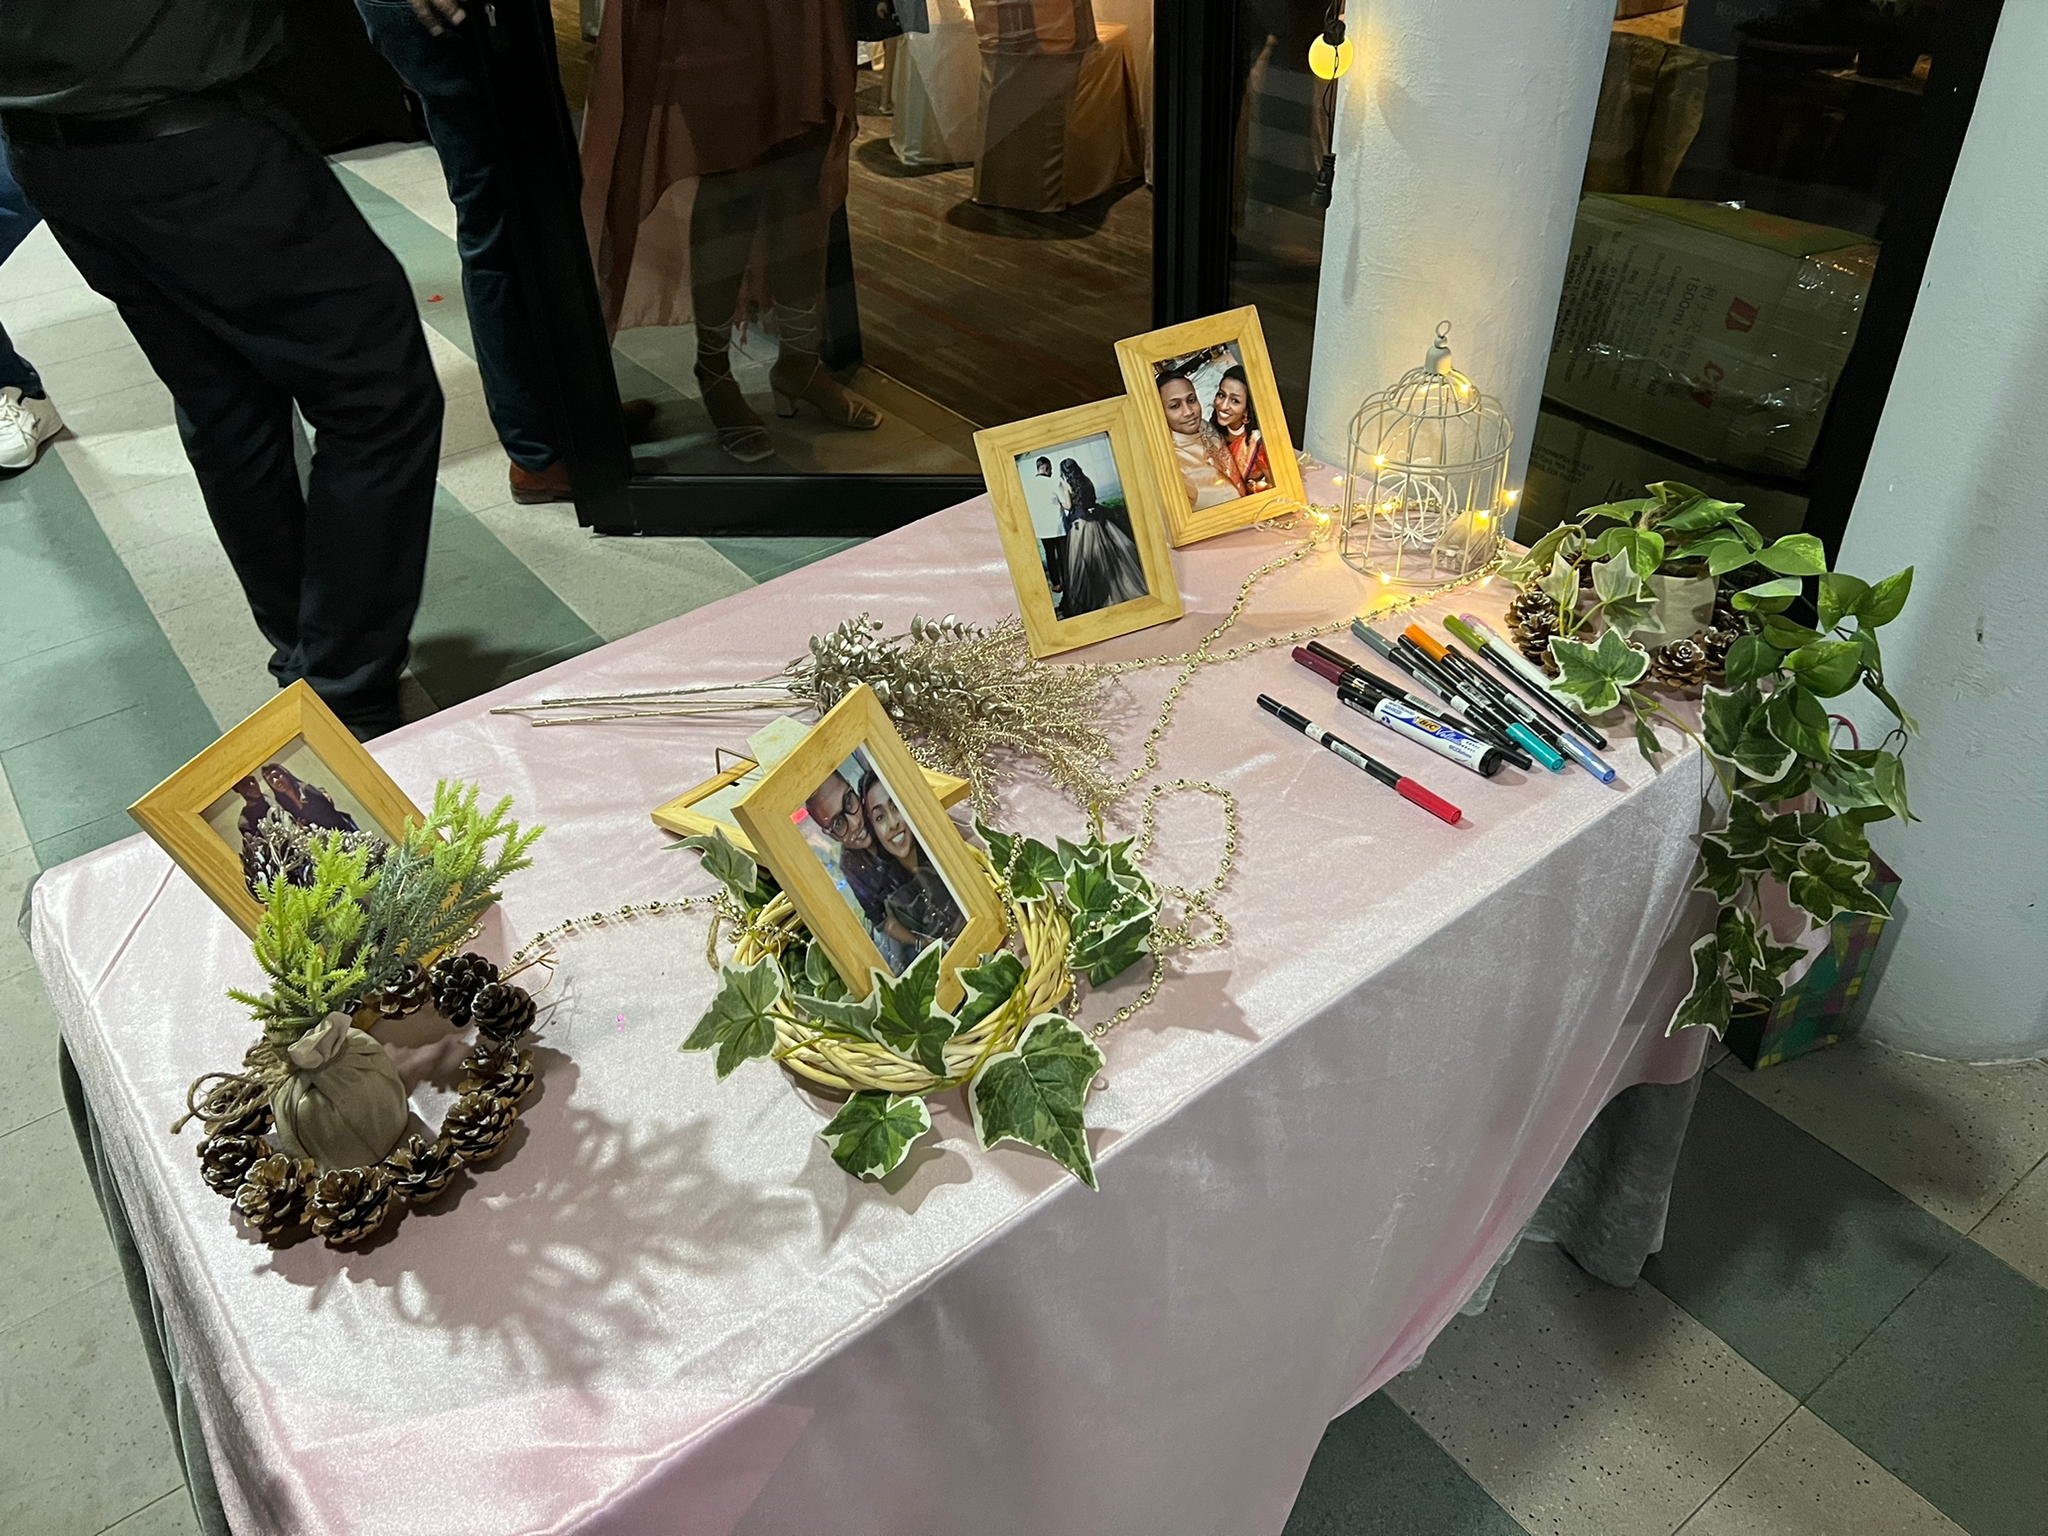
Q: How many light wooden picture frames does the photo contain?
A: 5